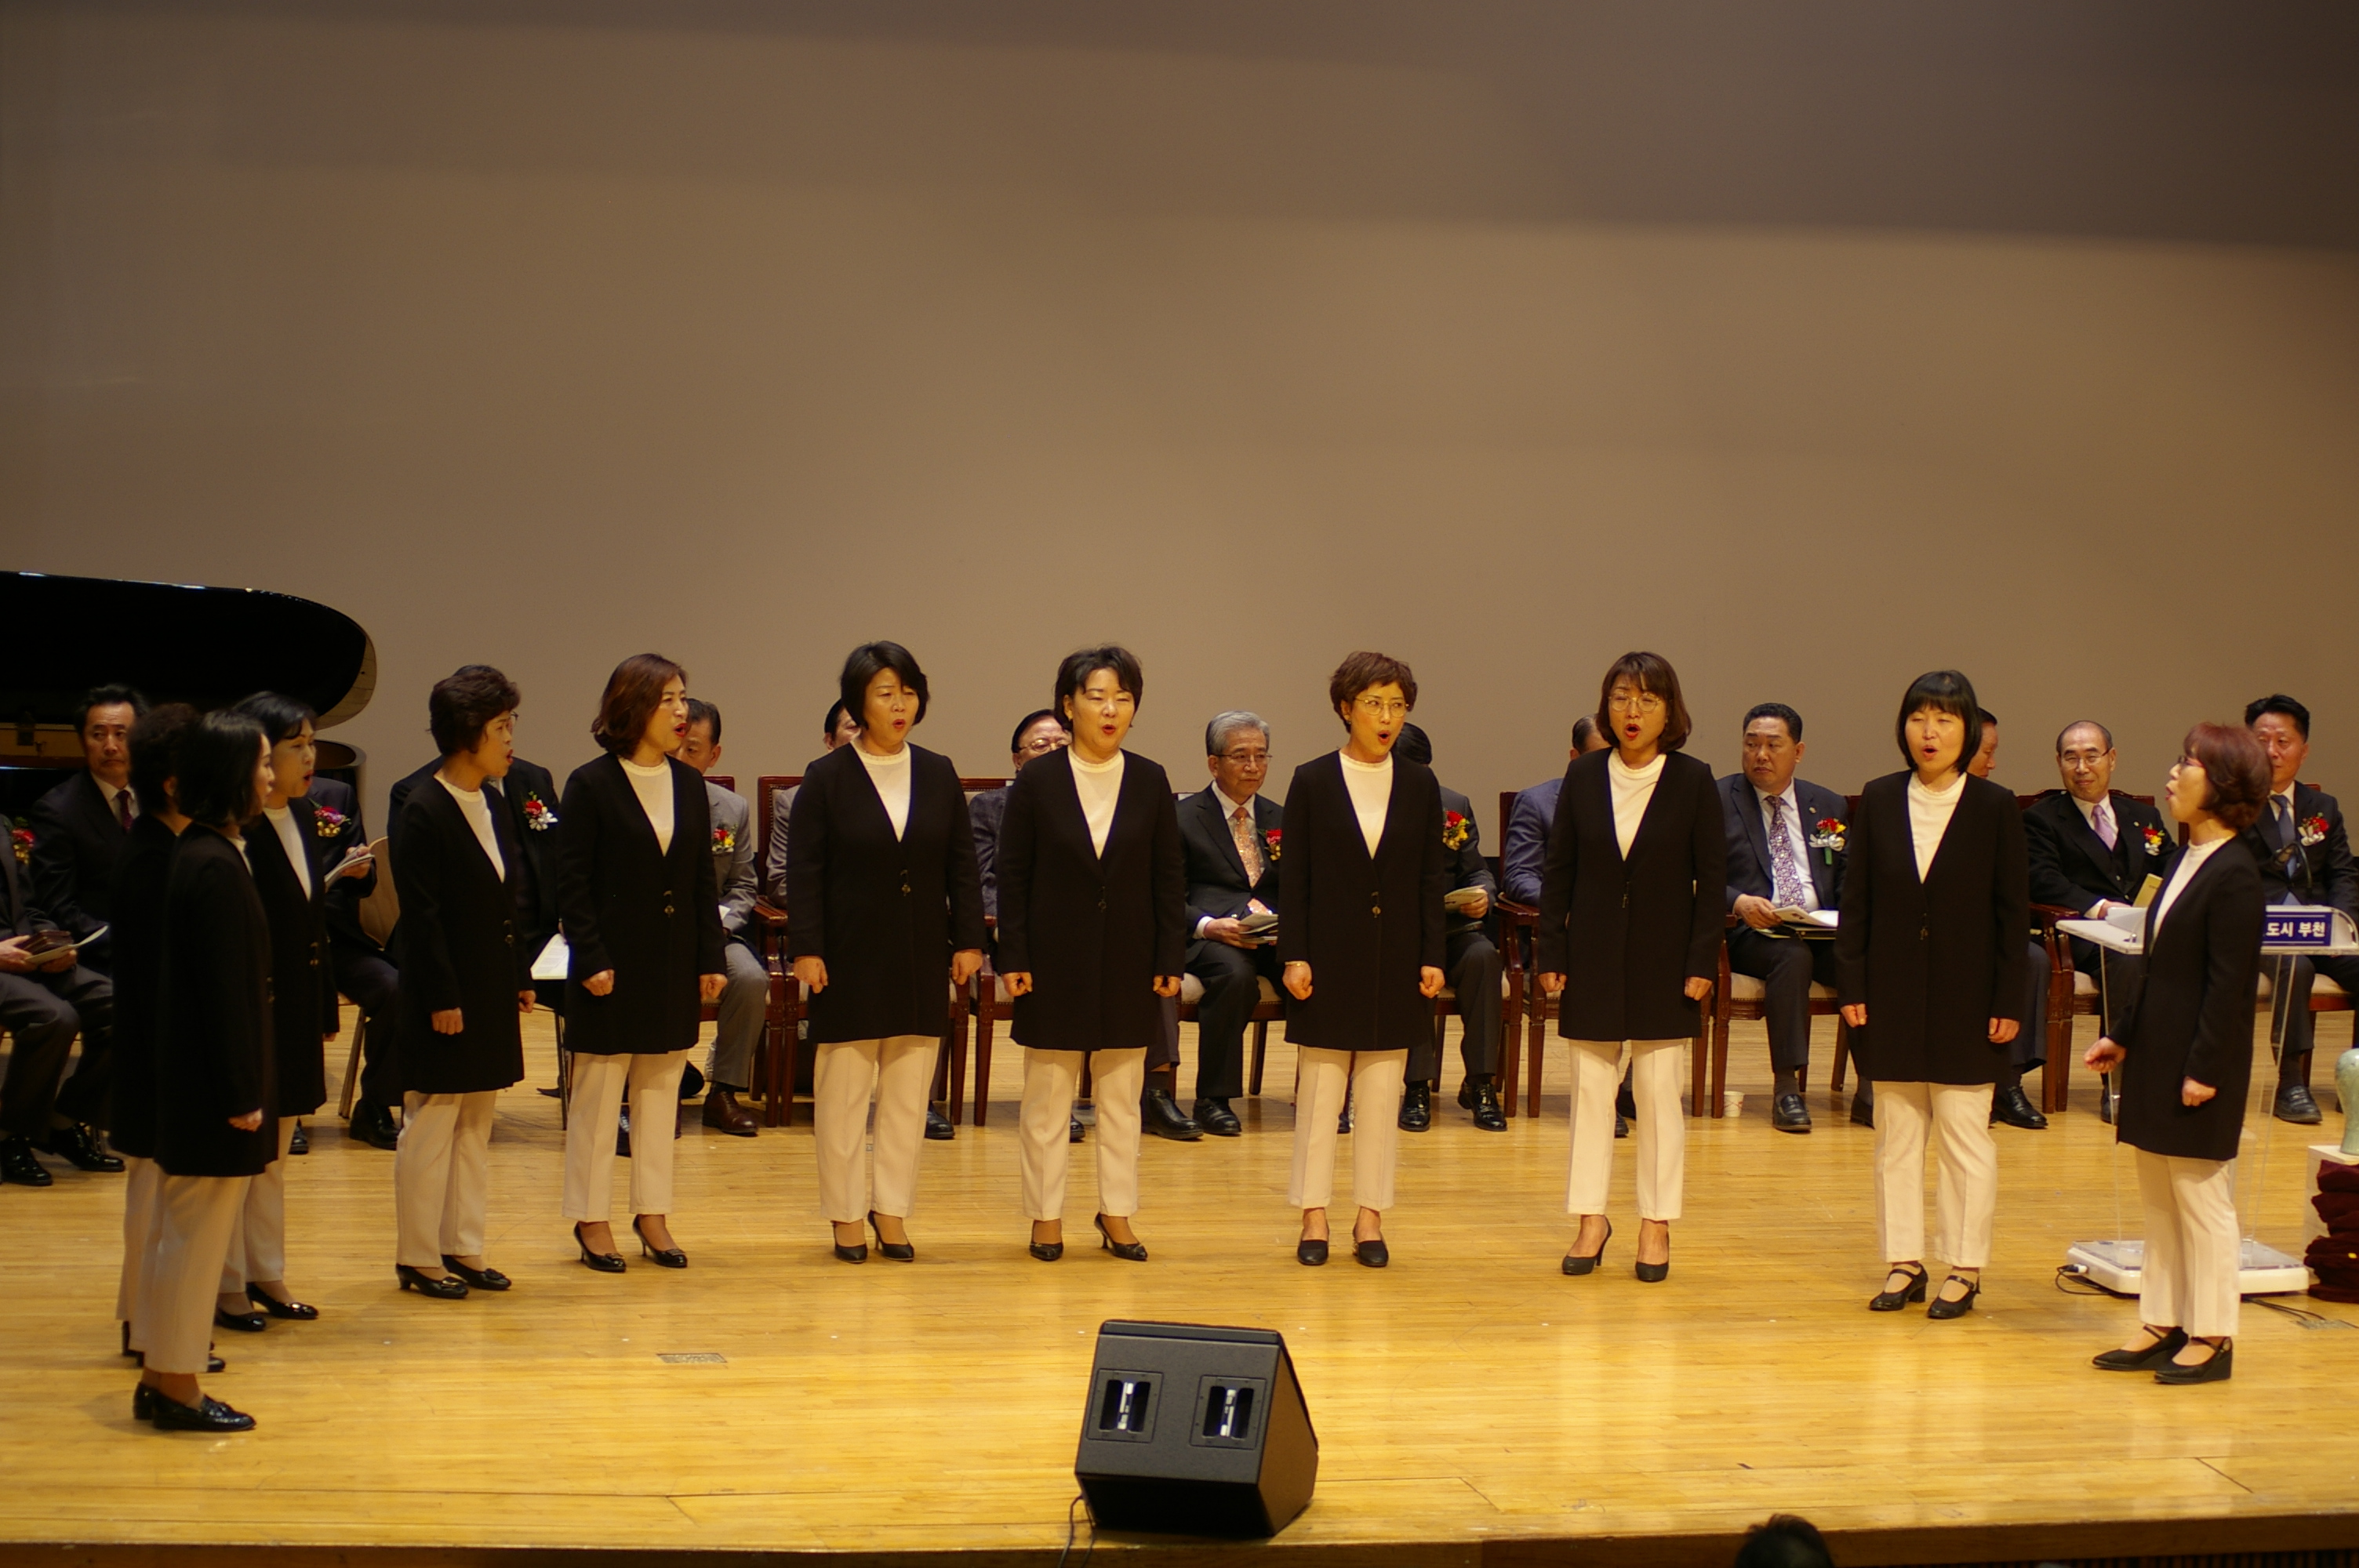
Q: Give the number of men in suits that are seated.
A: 14